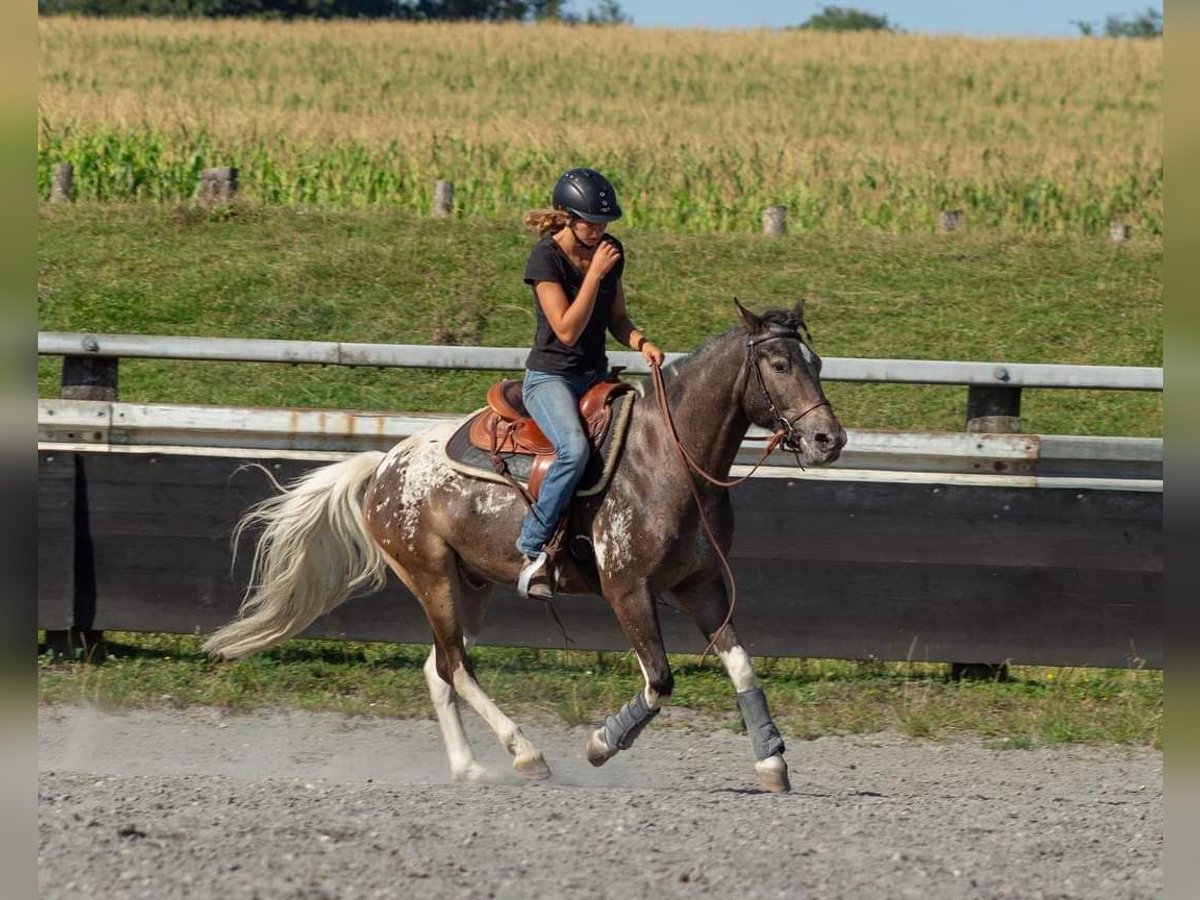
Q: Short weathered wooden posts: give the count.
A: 6